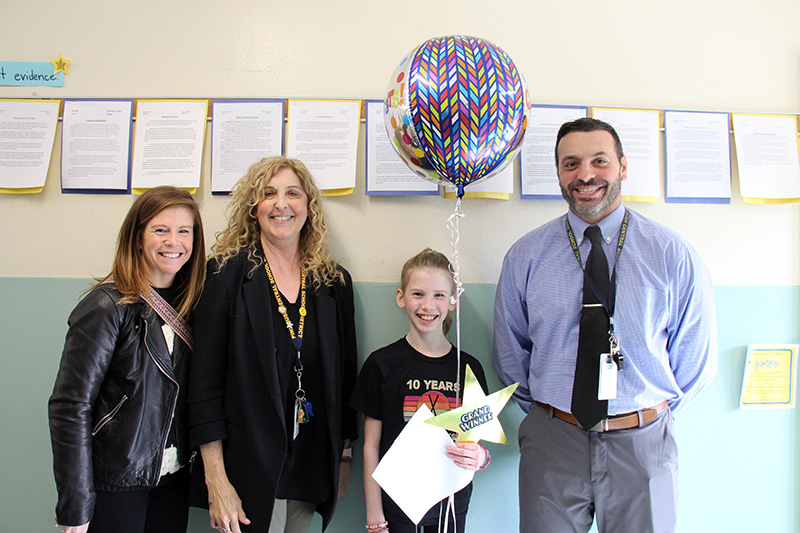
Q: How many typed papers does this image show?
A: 11